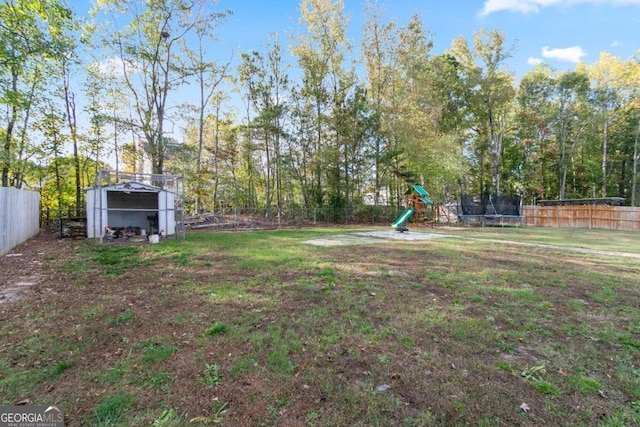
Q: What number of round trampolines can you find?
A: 1